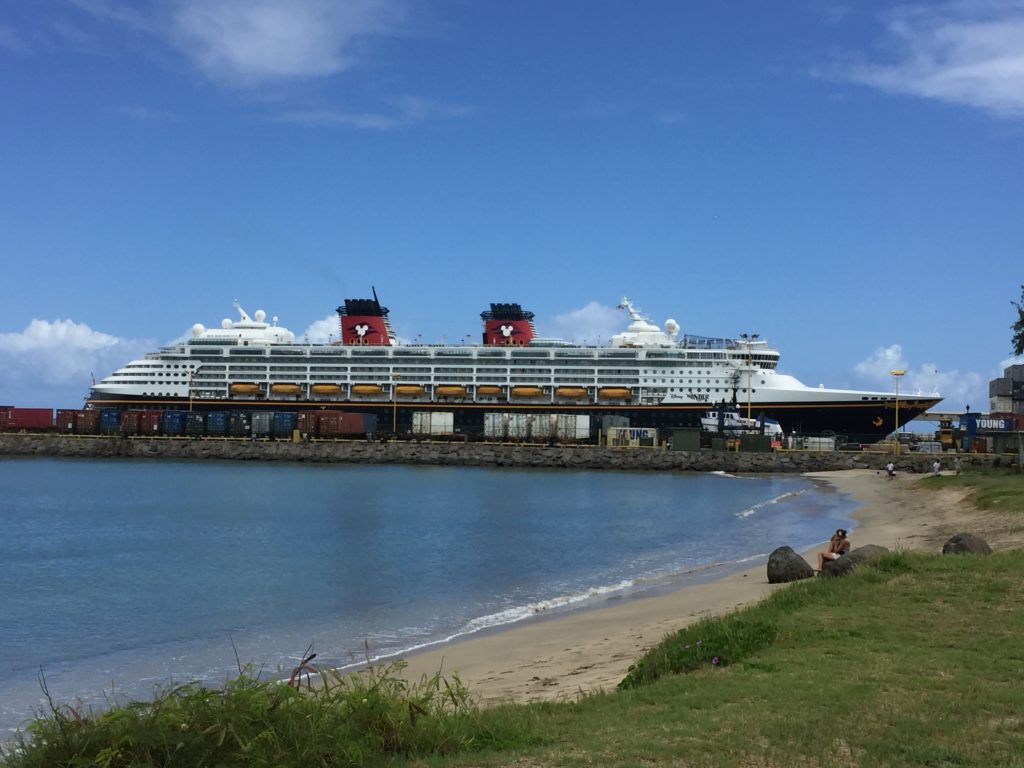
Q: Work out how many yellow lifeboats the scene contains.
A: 10